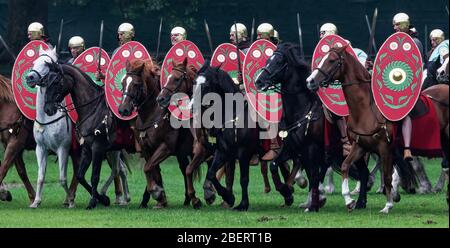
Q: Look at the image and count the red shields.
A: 8